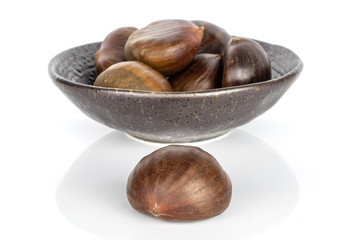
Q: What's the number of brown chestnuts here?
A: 7